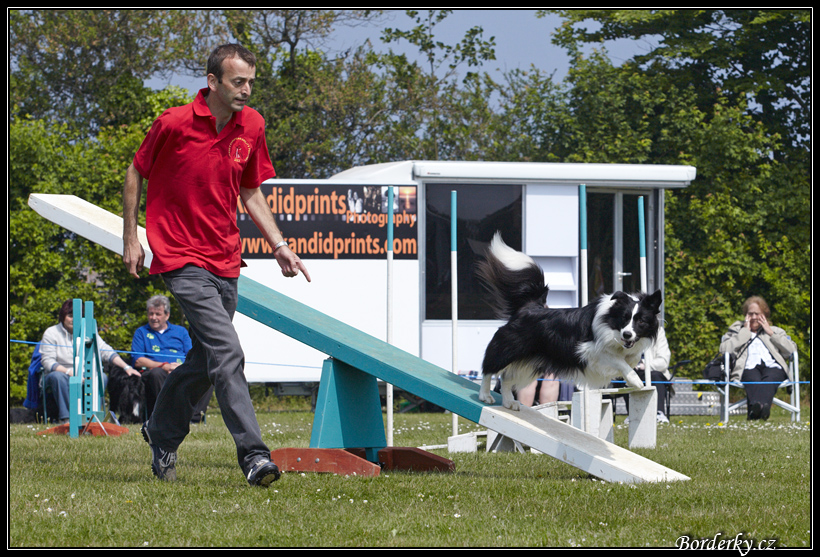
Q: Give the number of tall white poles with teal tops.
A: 4